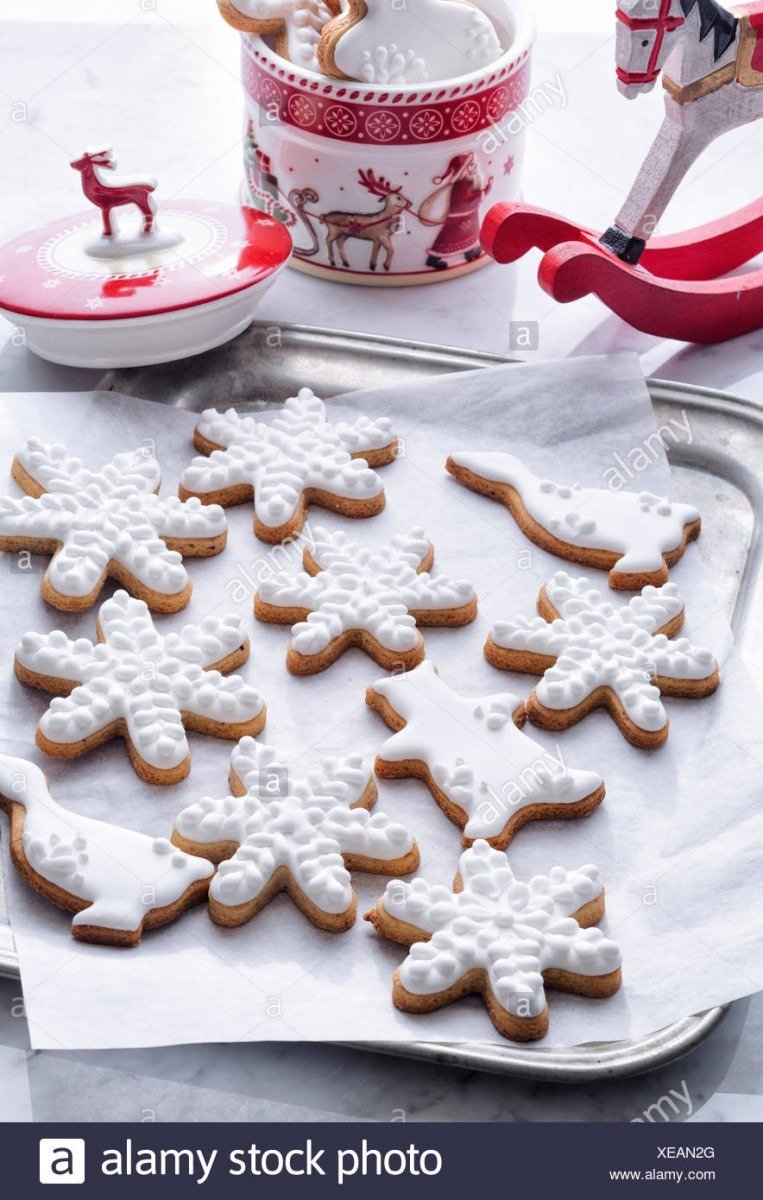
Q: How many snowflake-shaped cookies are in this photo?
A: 7